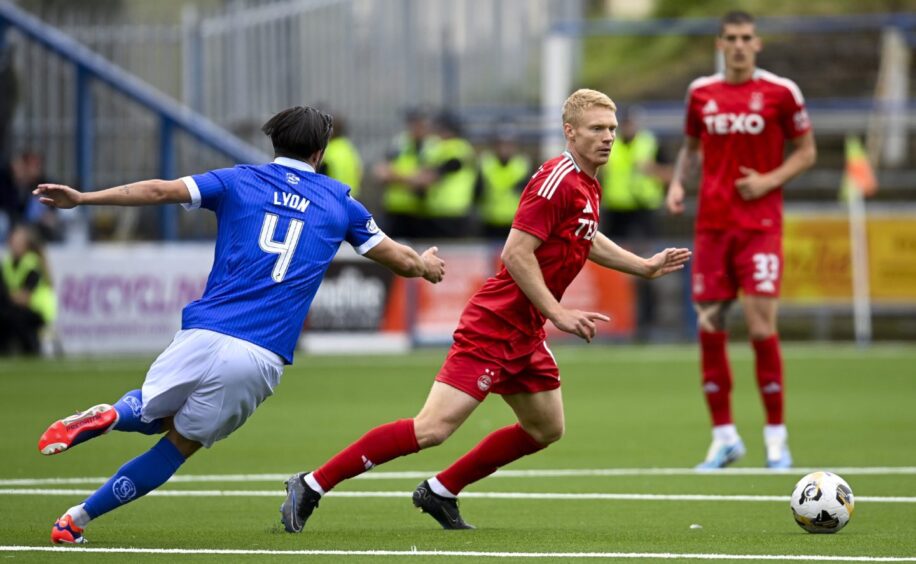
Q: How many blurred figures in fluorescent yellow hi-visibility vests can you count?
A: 6